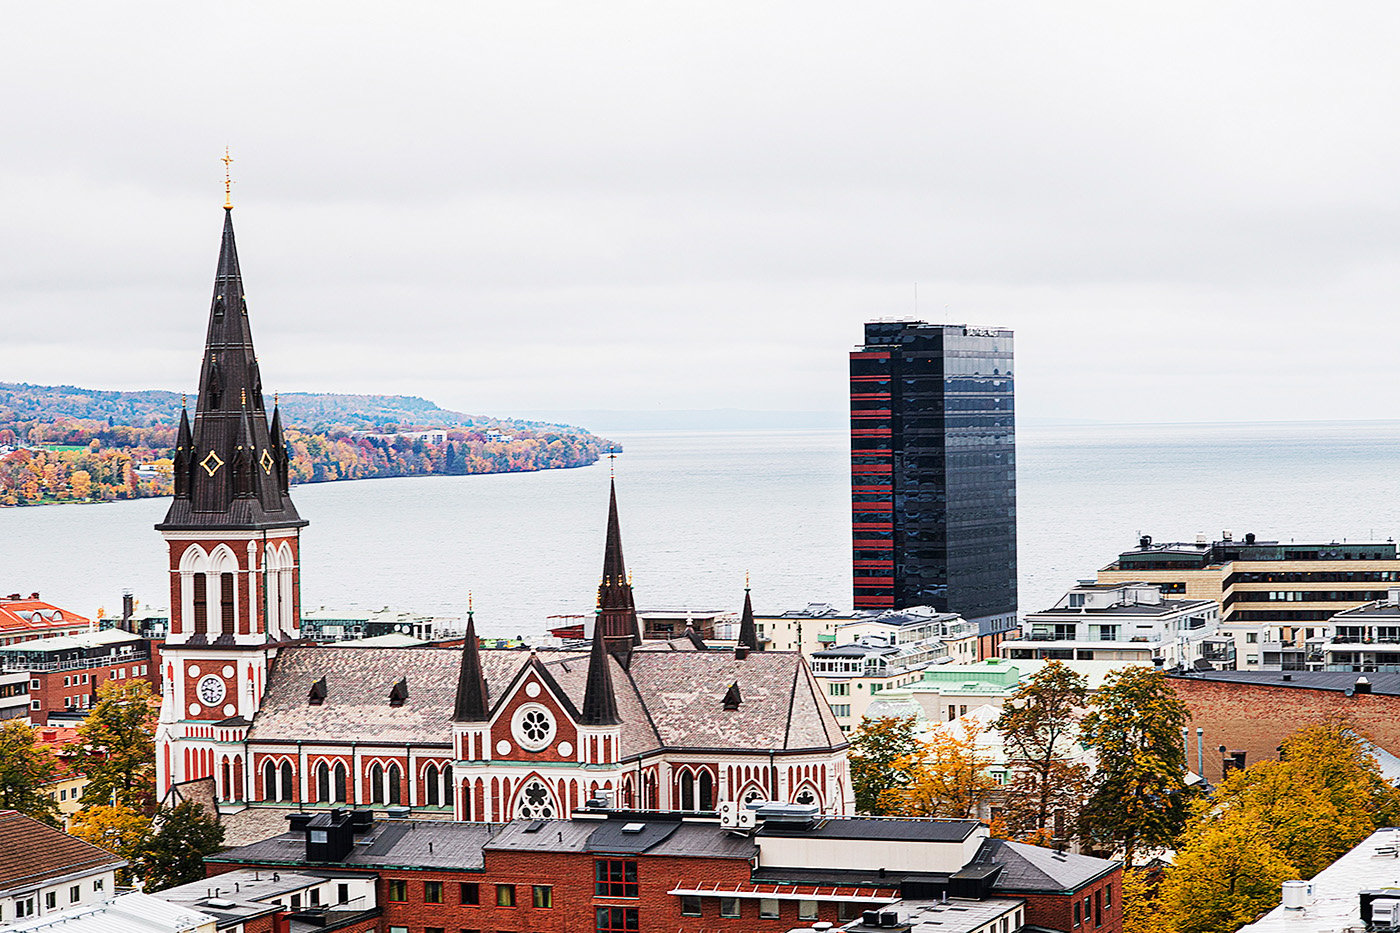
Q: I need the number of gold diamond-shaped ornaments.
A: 2